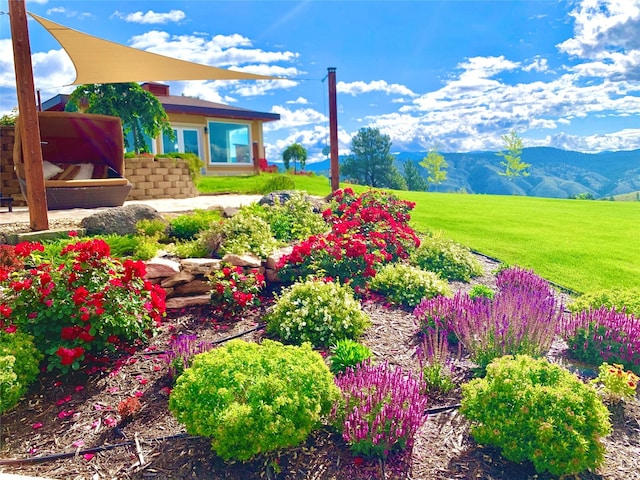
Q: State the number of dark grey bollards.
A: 0